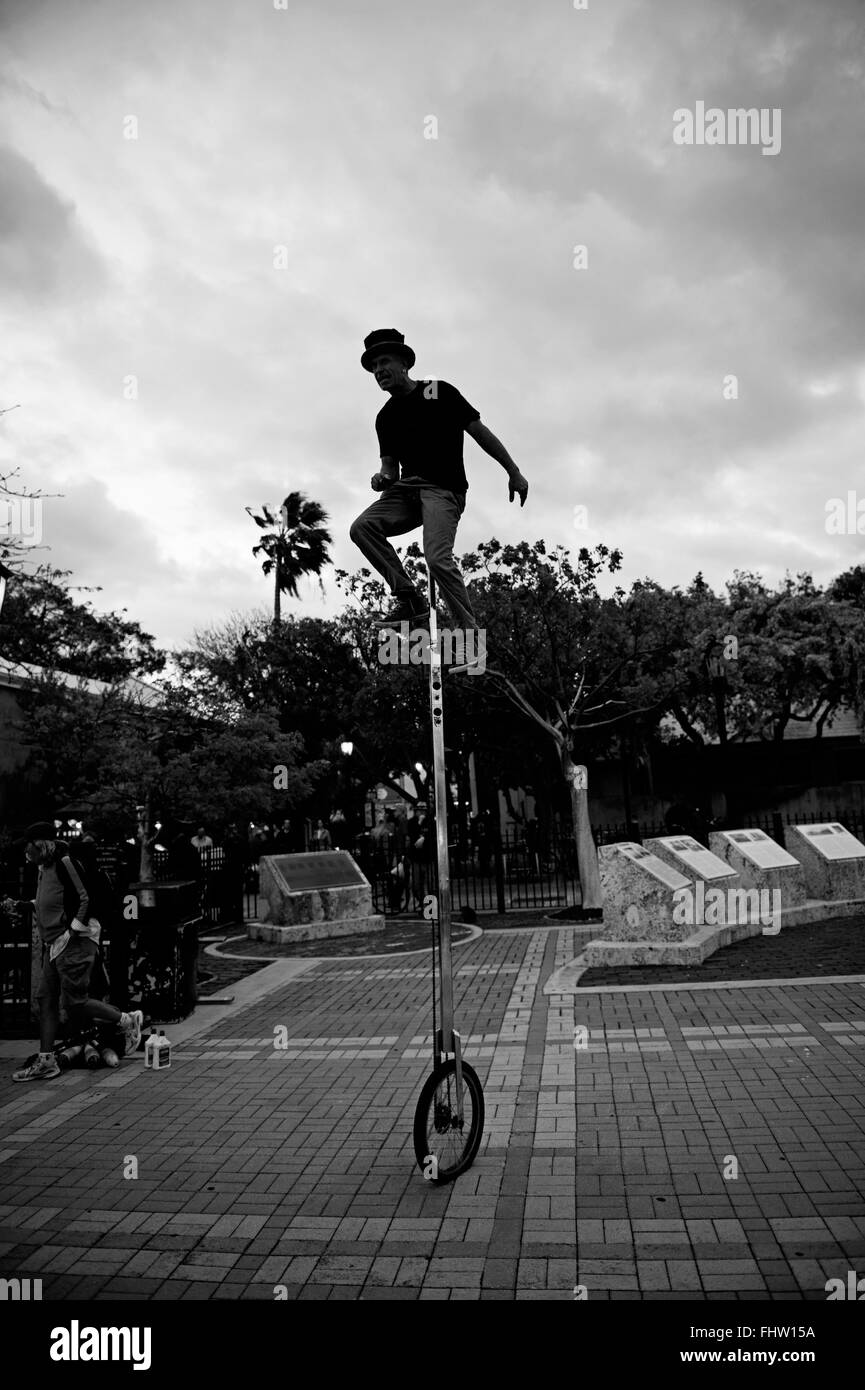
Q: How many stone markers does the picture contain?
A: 5